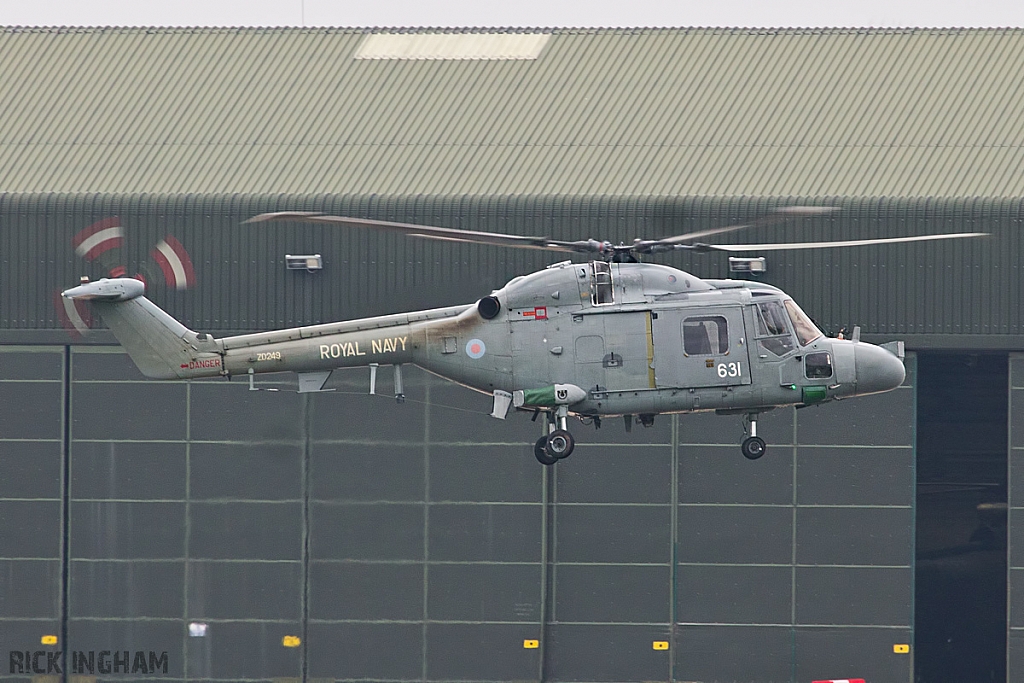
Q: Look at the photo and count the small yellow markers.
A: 5